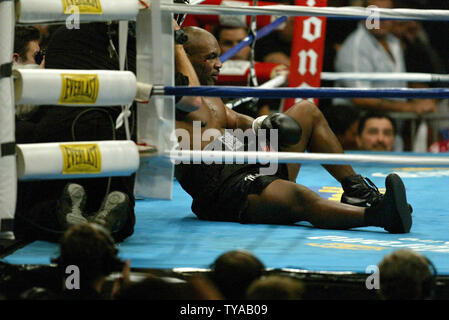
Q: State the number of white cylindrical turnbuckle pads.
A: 3